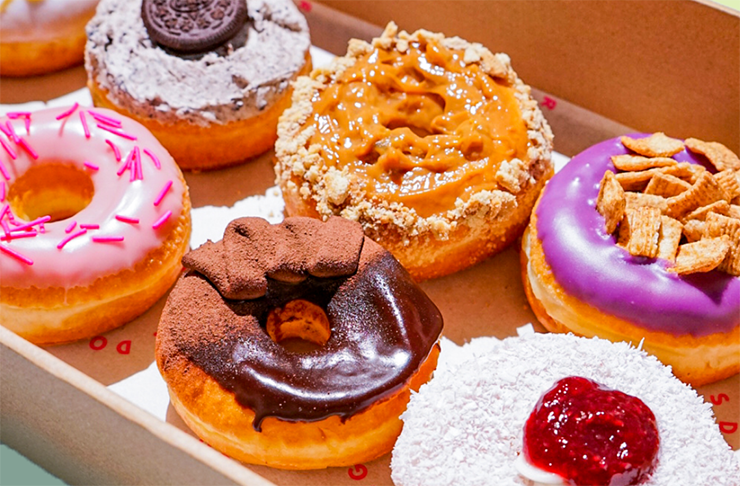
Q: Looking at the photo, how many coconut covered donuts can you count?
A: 1